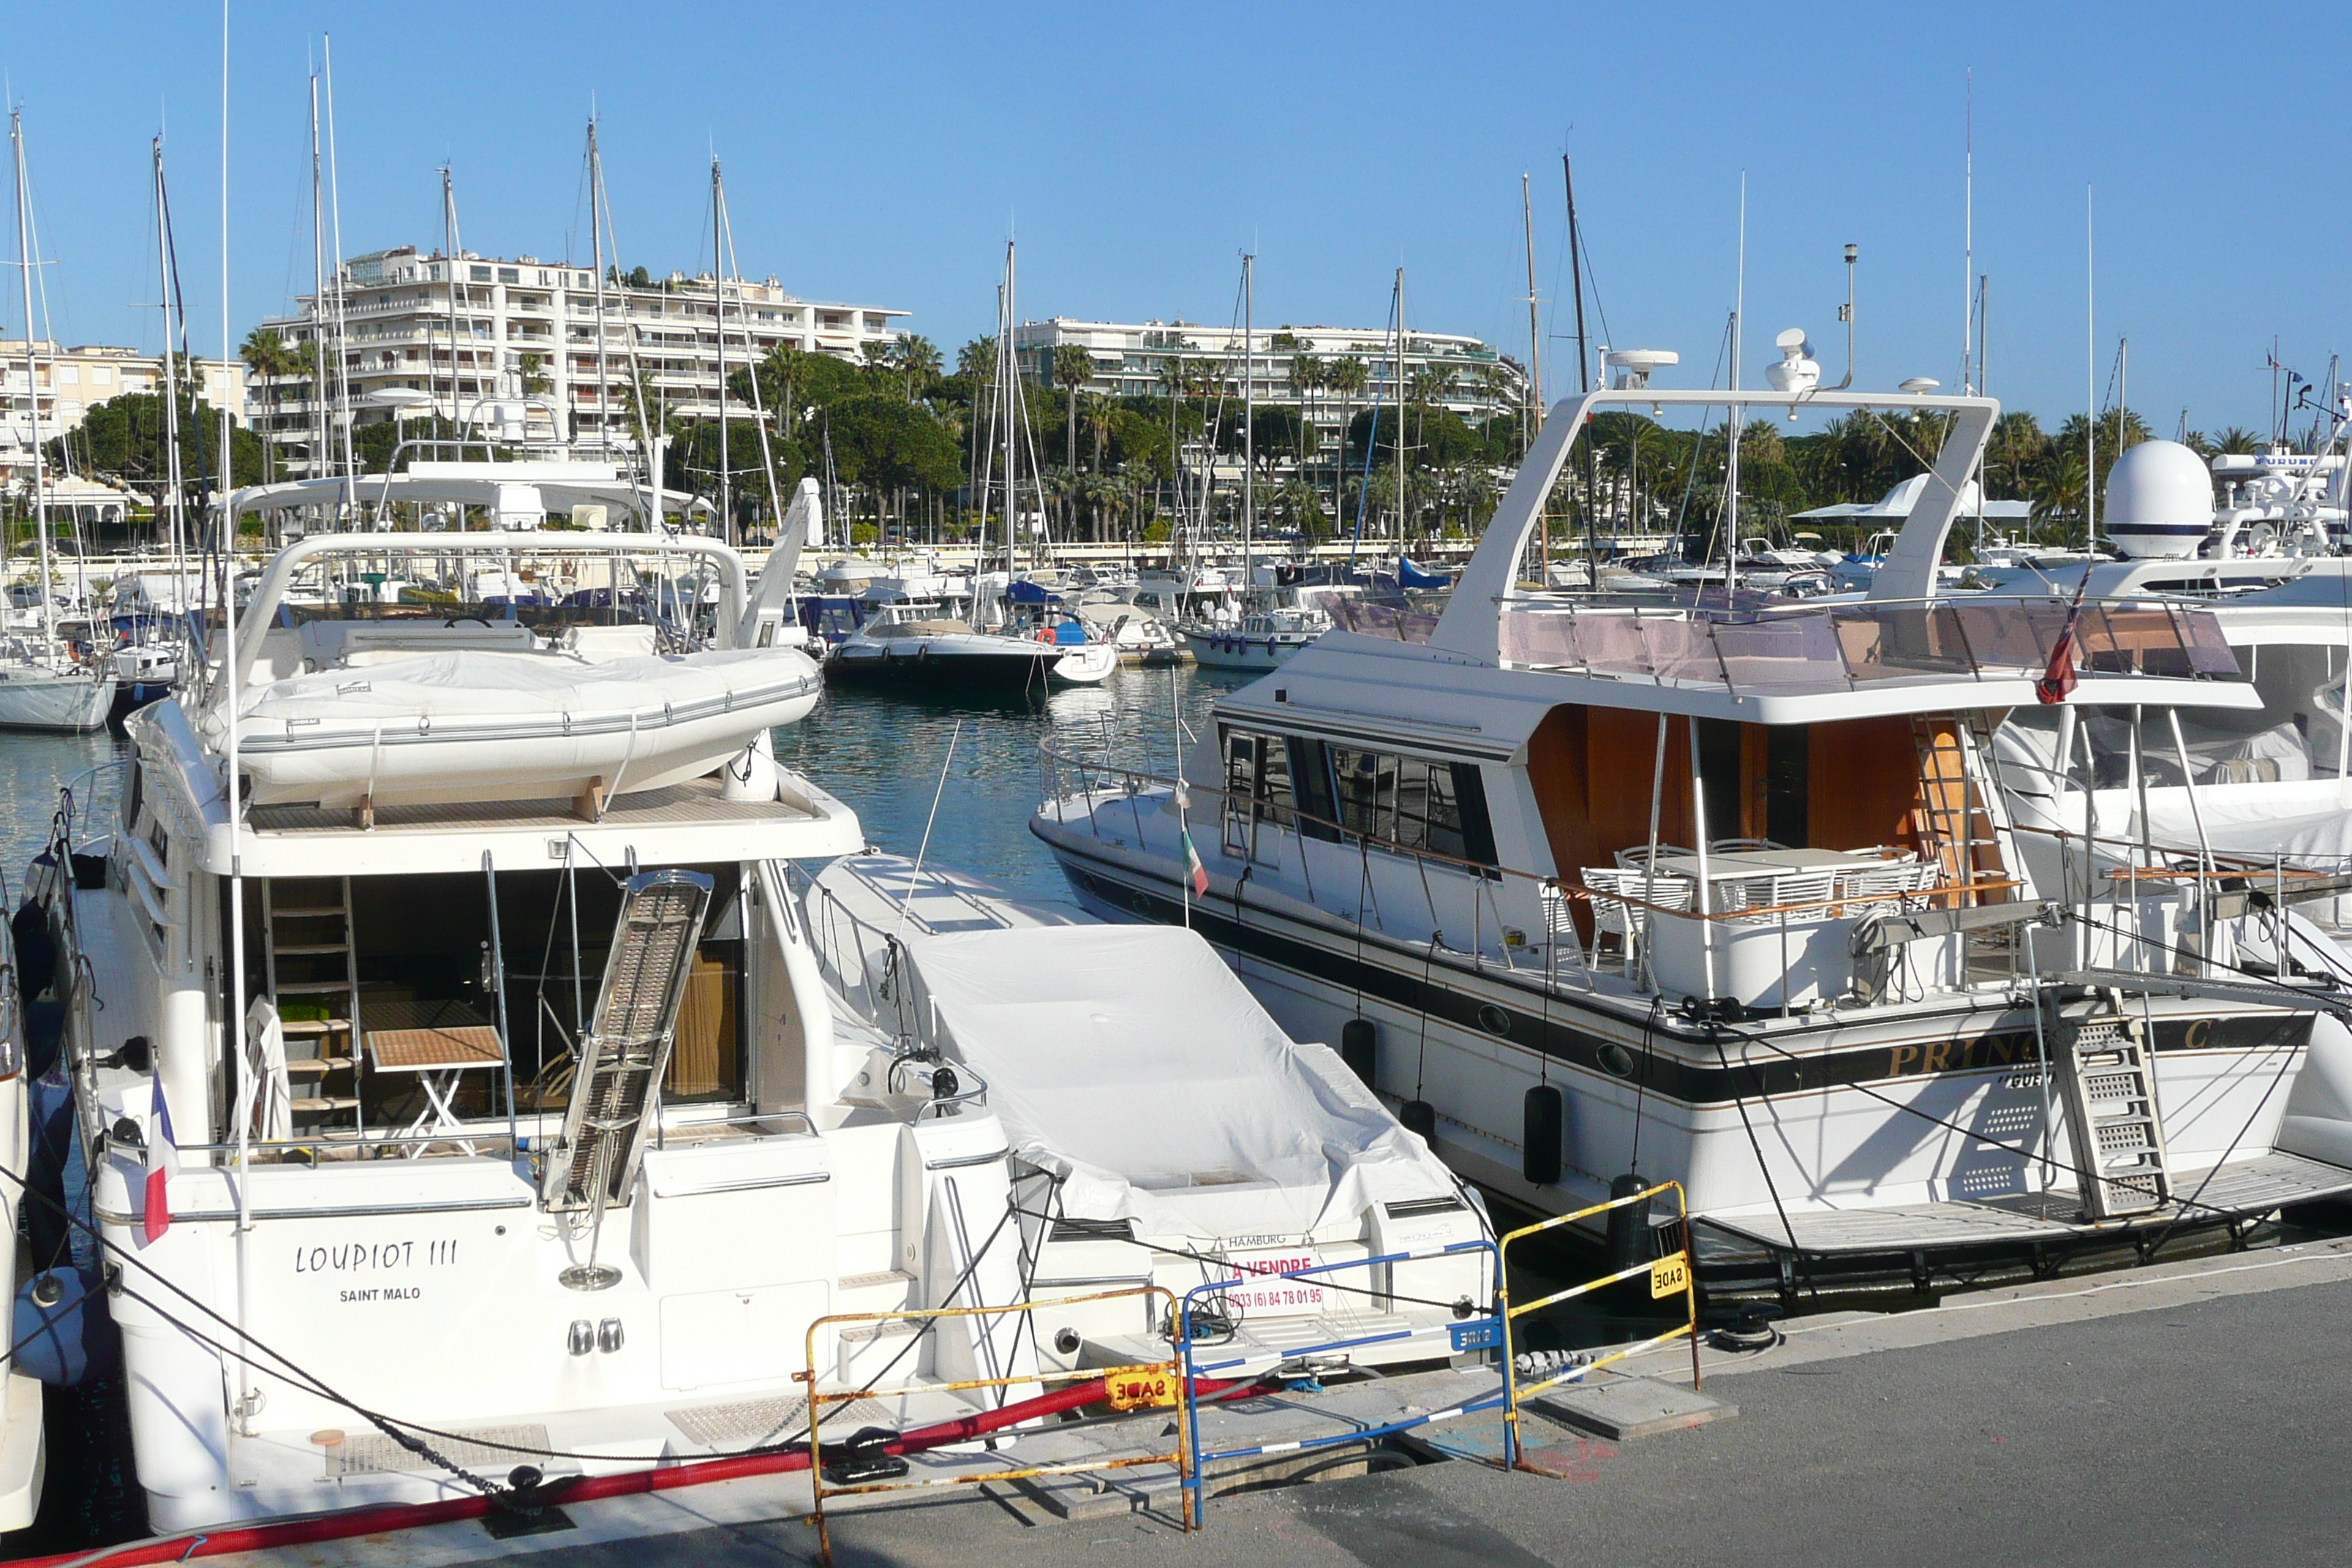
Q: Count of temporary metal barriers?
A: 3